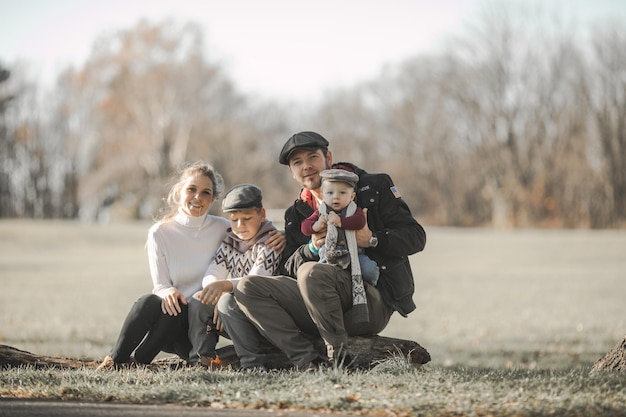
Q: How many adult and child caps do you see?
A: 3